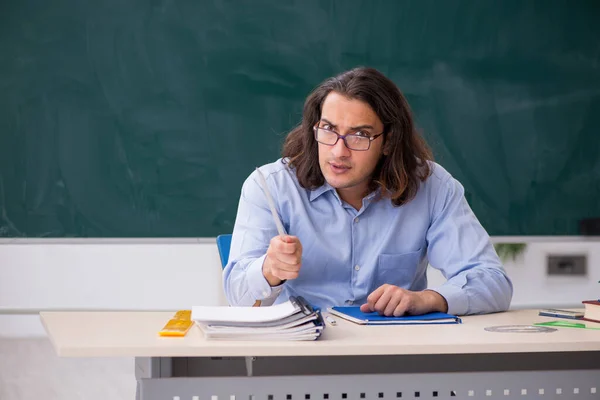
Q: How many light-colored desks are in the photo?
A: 1